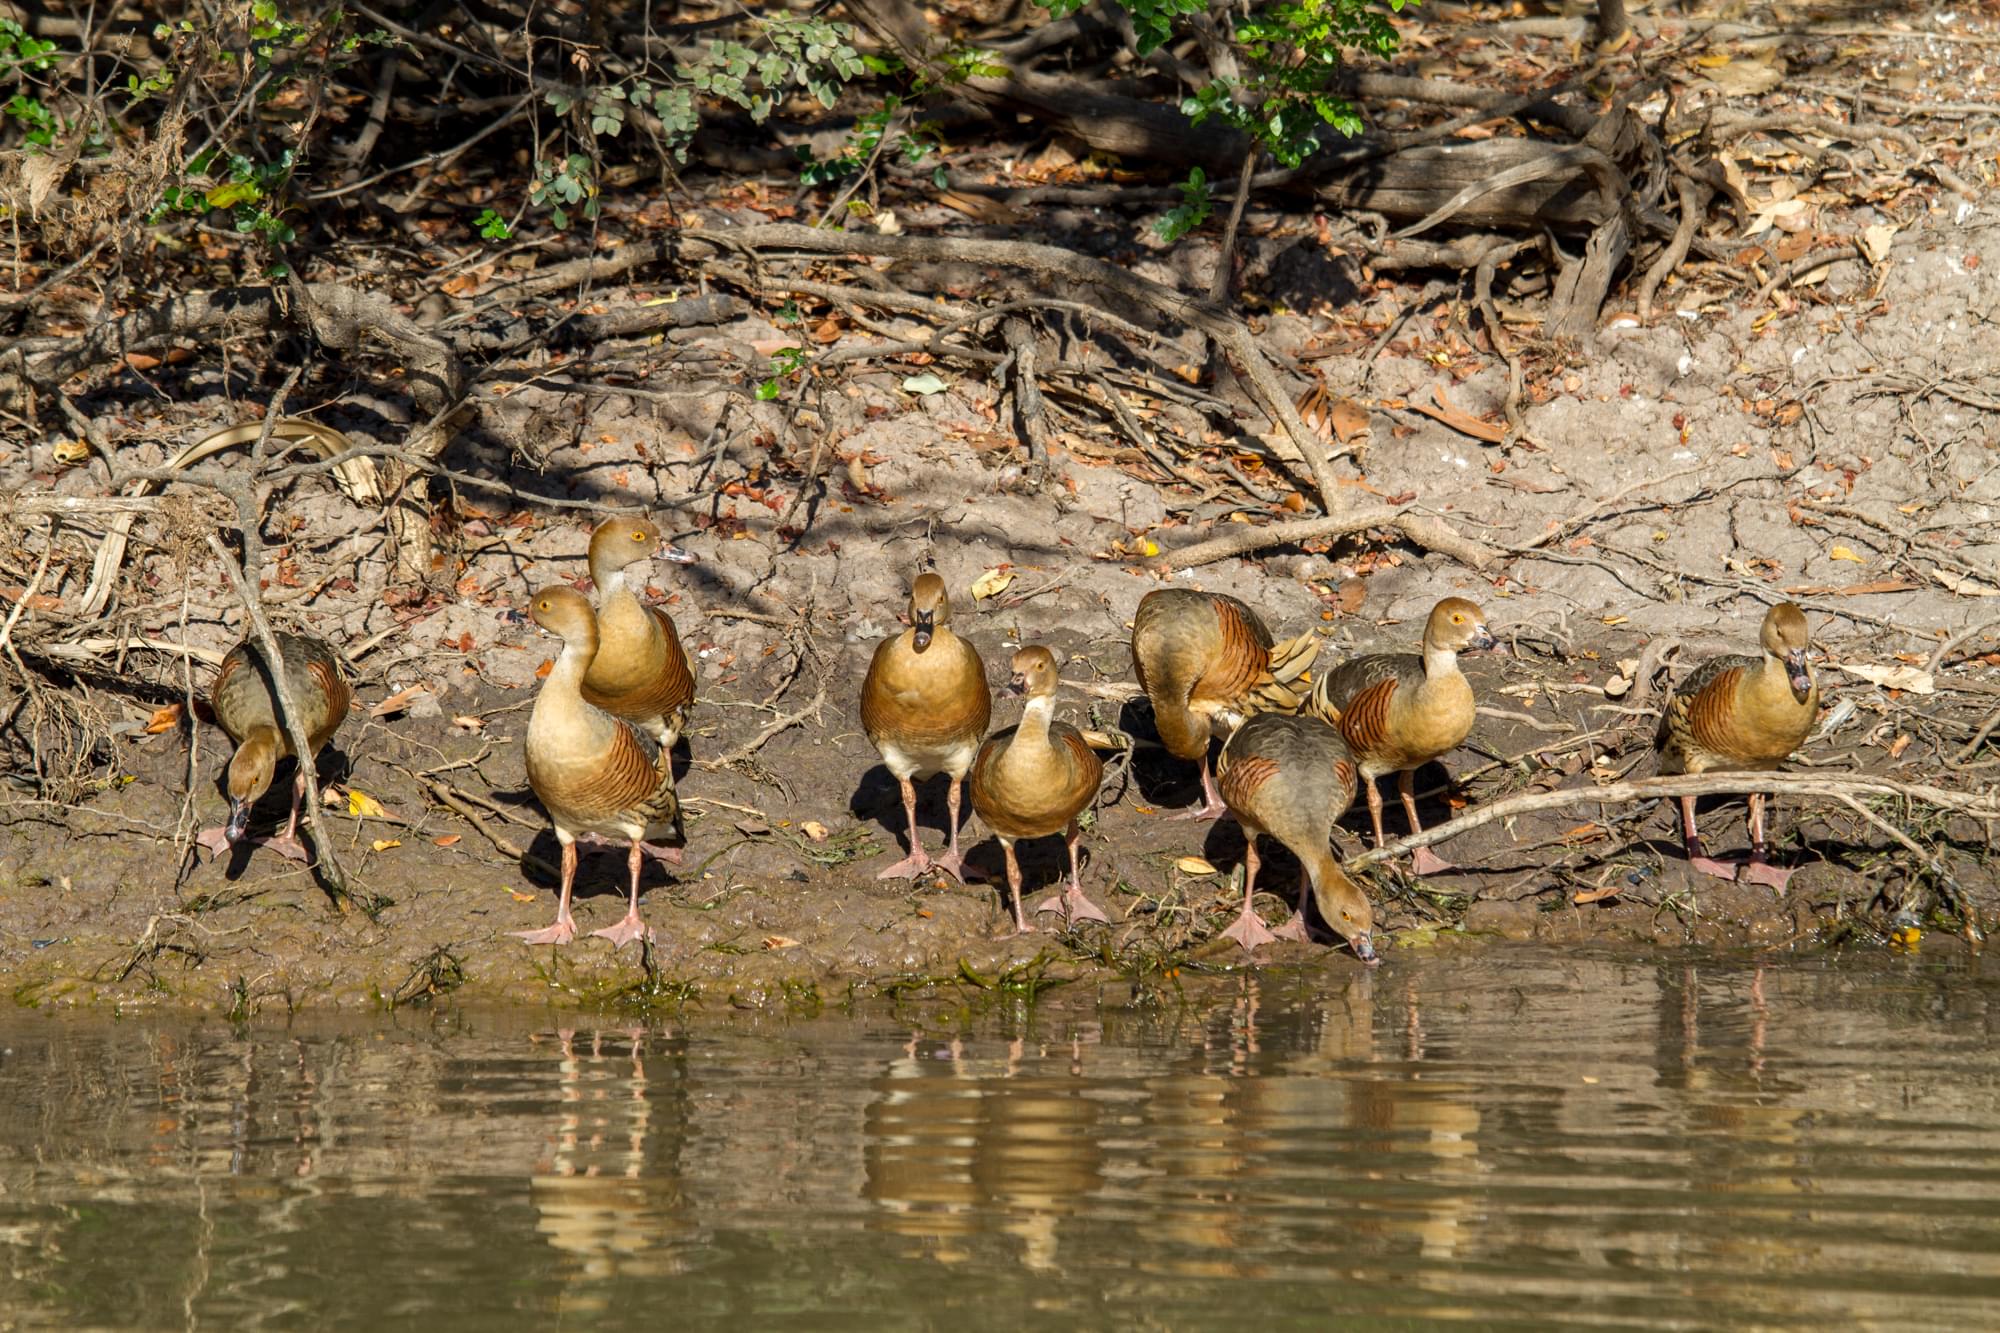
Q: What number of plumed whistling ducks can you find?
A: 9